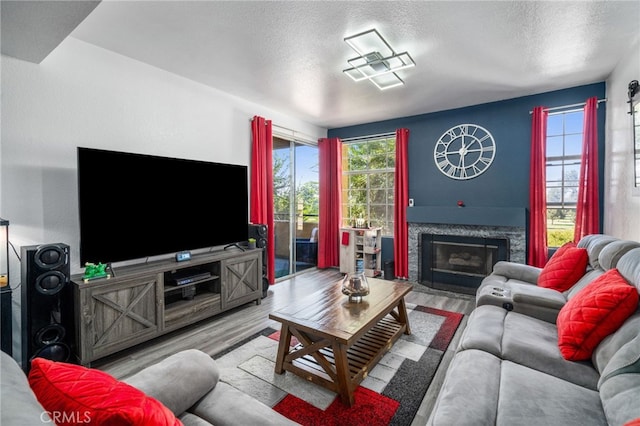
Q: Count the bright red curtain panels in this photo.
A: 5